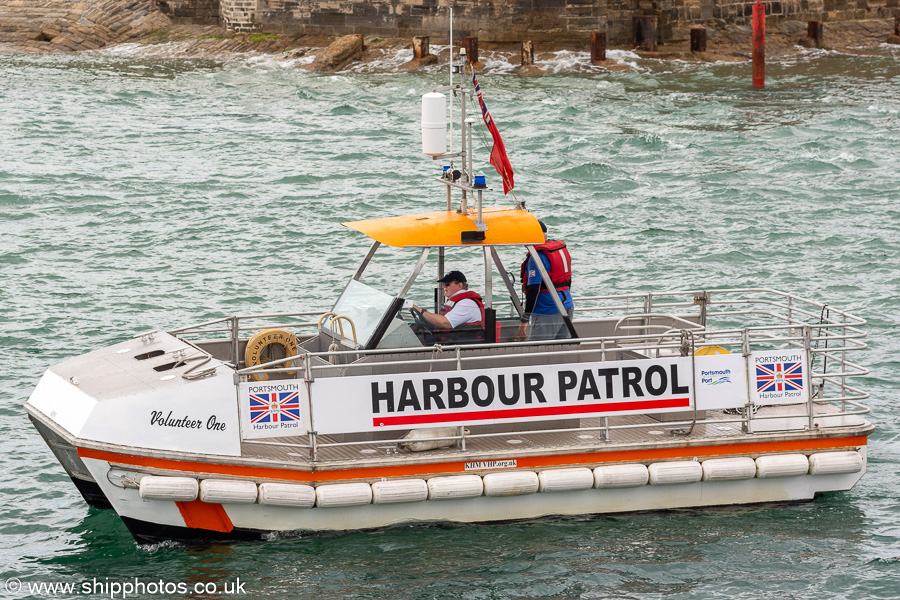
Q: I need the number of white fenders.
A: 13